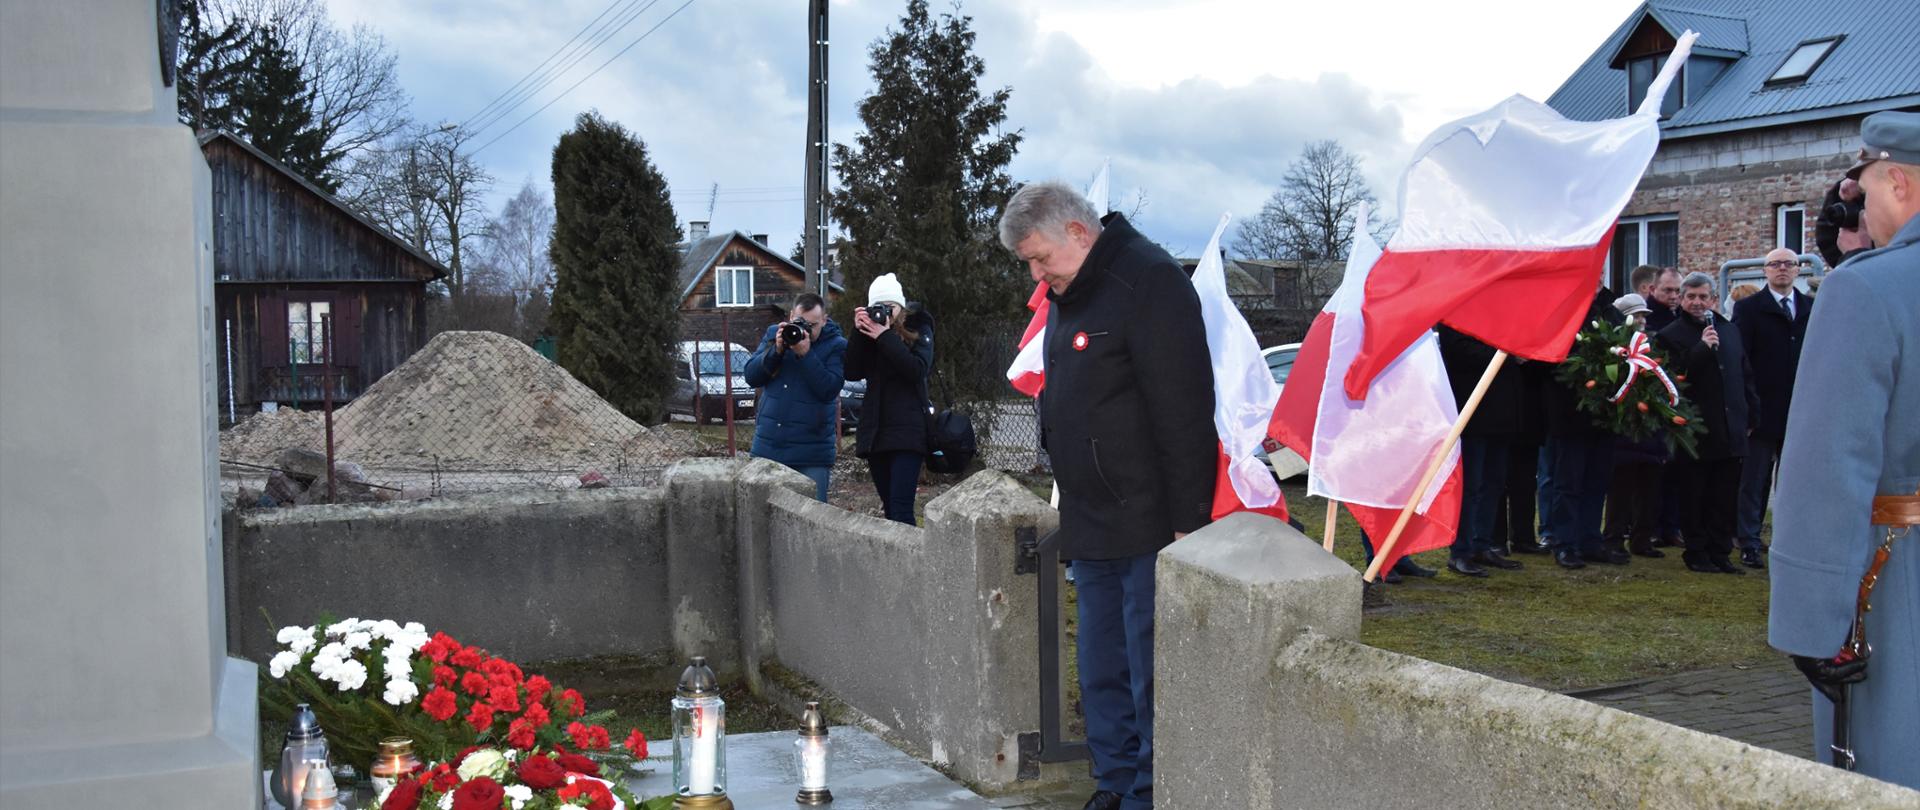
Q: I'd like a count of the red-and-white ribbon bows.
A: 1